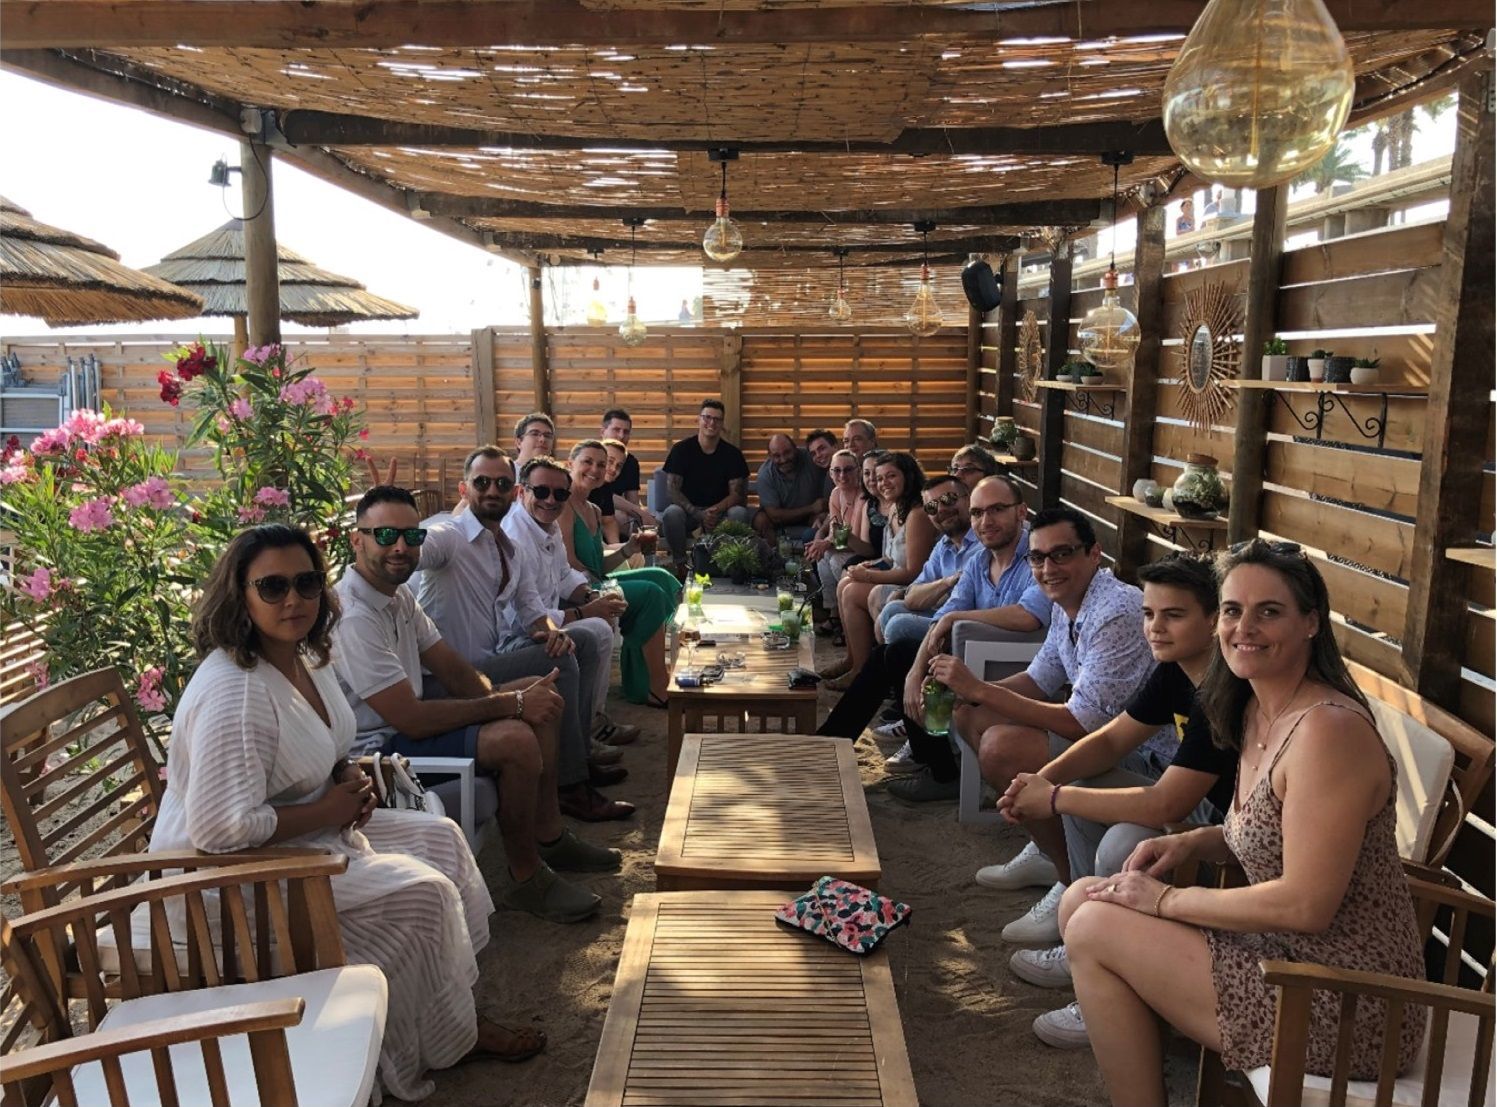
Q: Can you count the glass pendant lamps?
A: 7